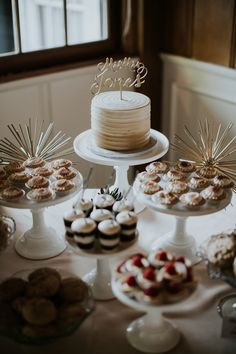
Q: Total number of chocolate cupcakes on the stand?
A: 8